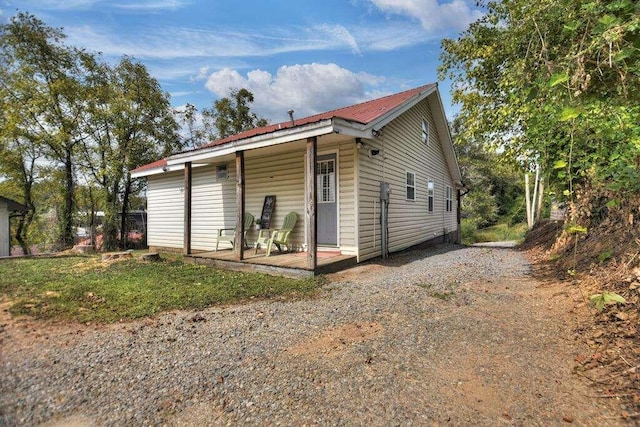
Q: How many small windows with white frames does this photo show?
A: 4